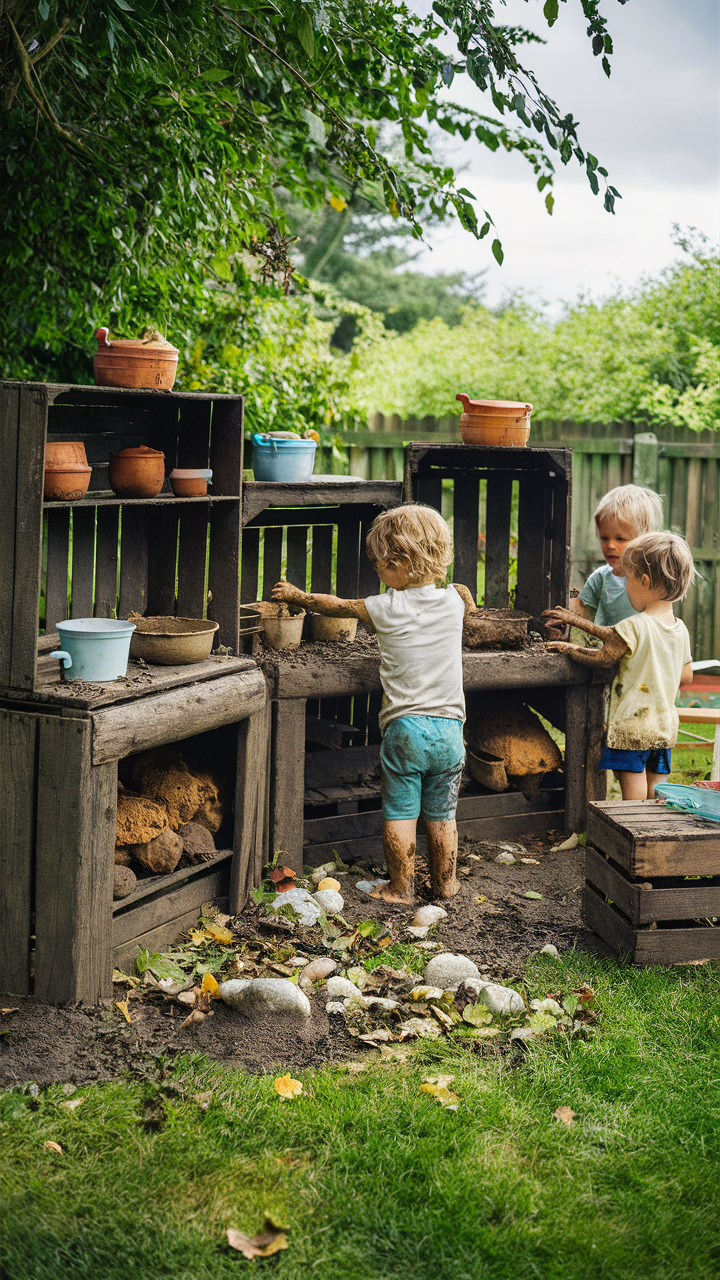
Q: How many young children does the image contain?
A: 3